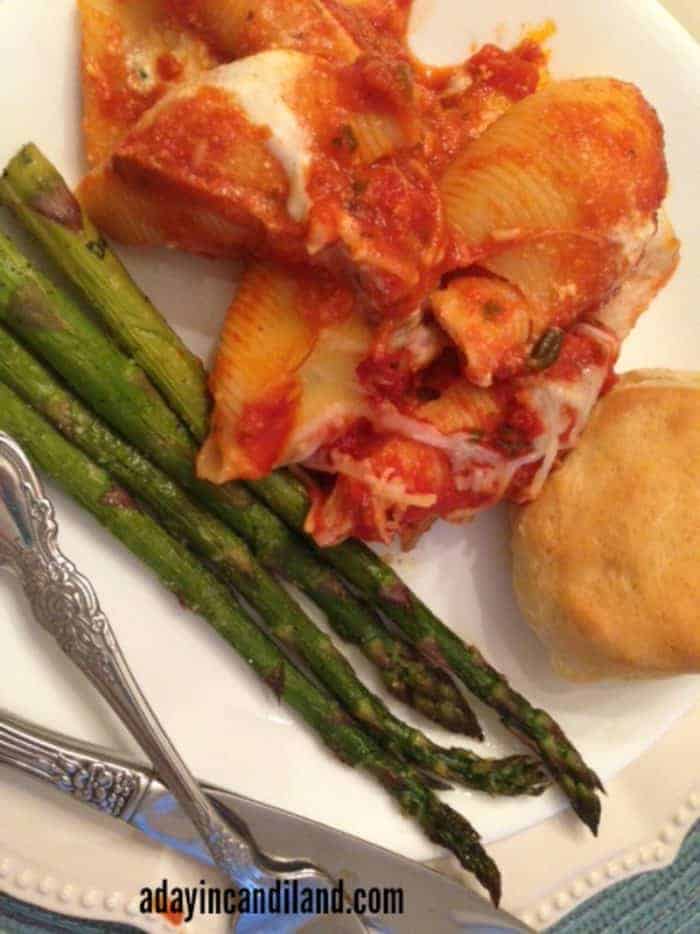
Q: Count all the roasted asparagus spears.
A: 4